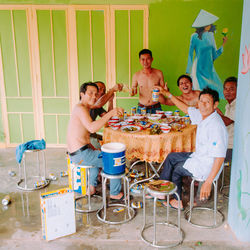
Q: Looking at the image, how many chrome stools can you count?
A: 6